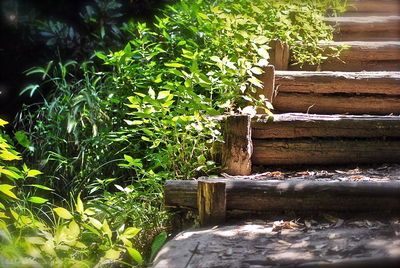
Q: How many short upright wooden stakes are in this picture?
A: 4